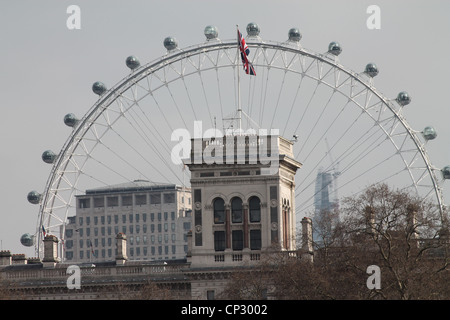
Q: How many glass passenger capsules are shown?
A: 15